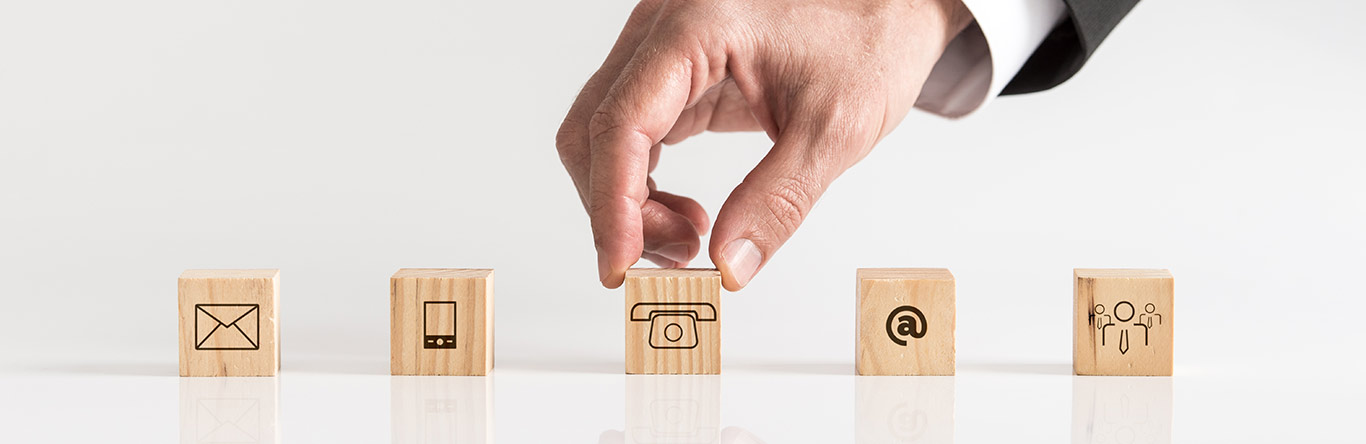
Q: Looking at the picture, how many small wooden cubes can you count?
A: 5